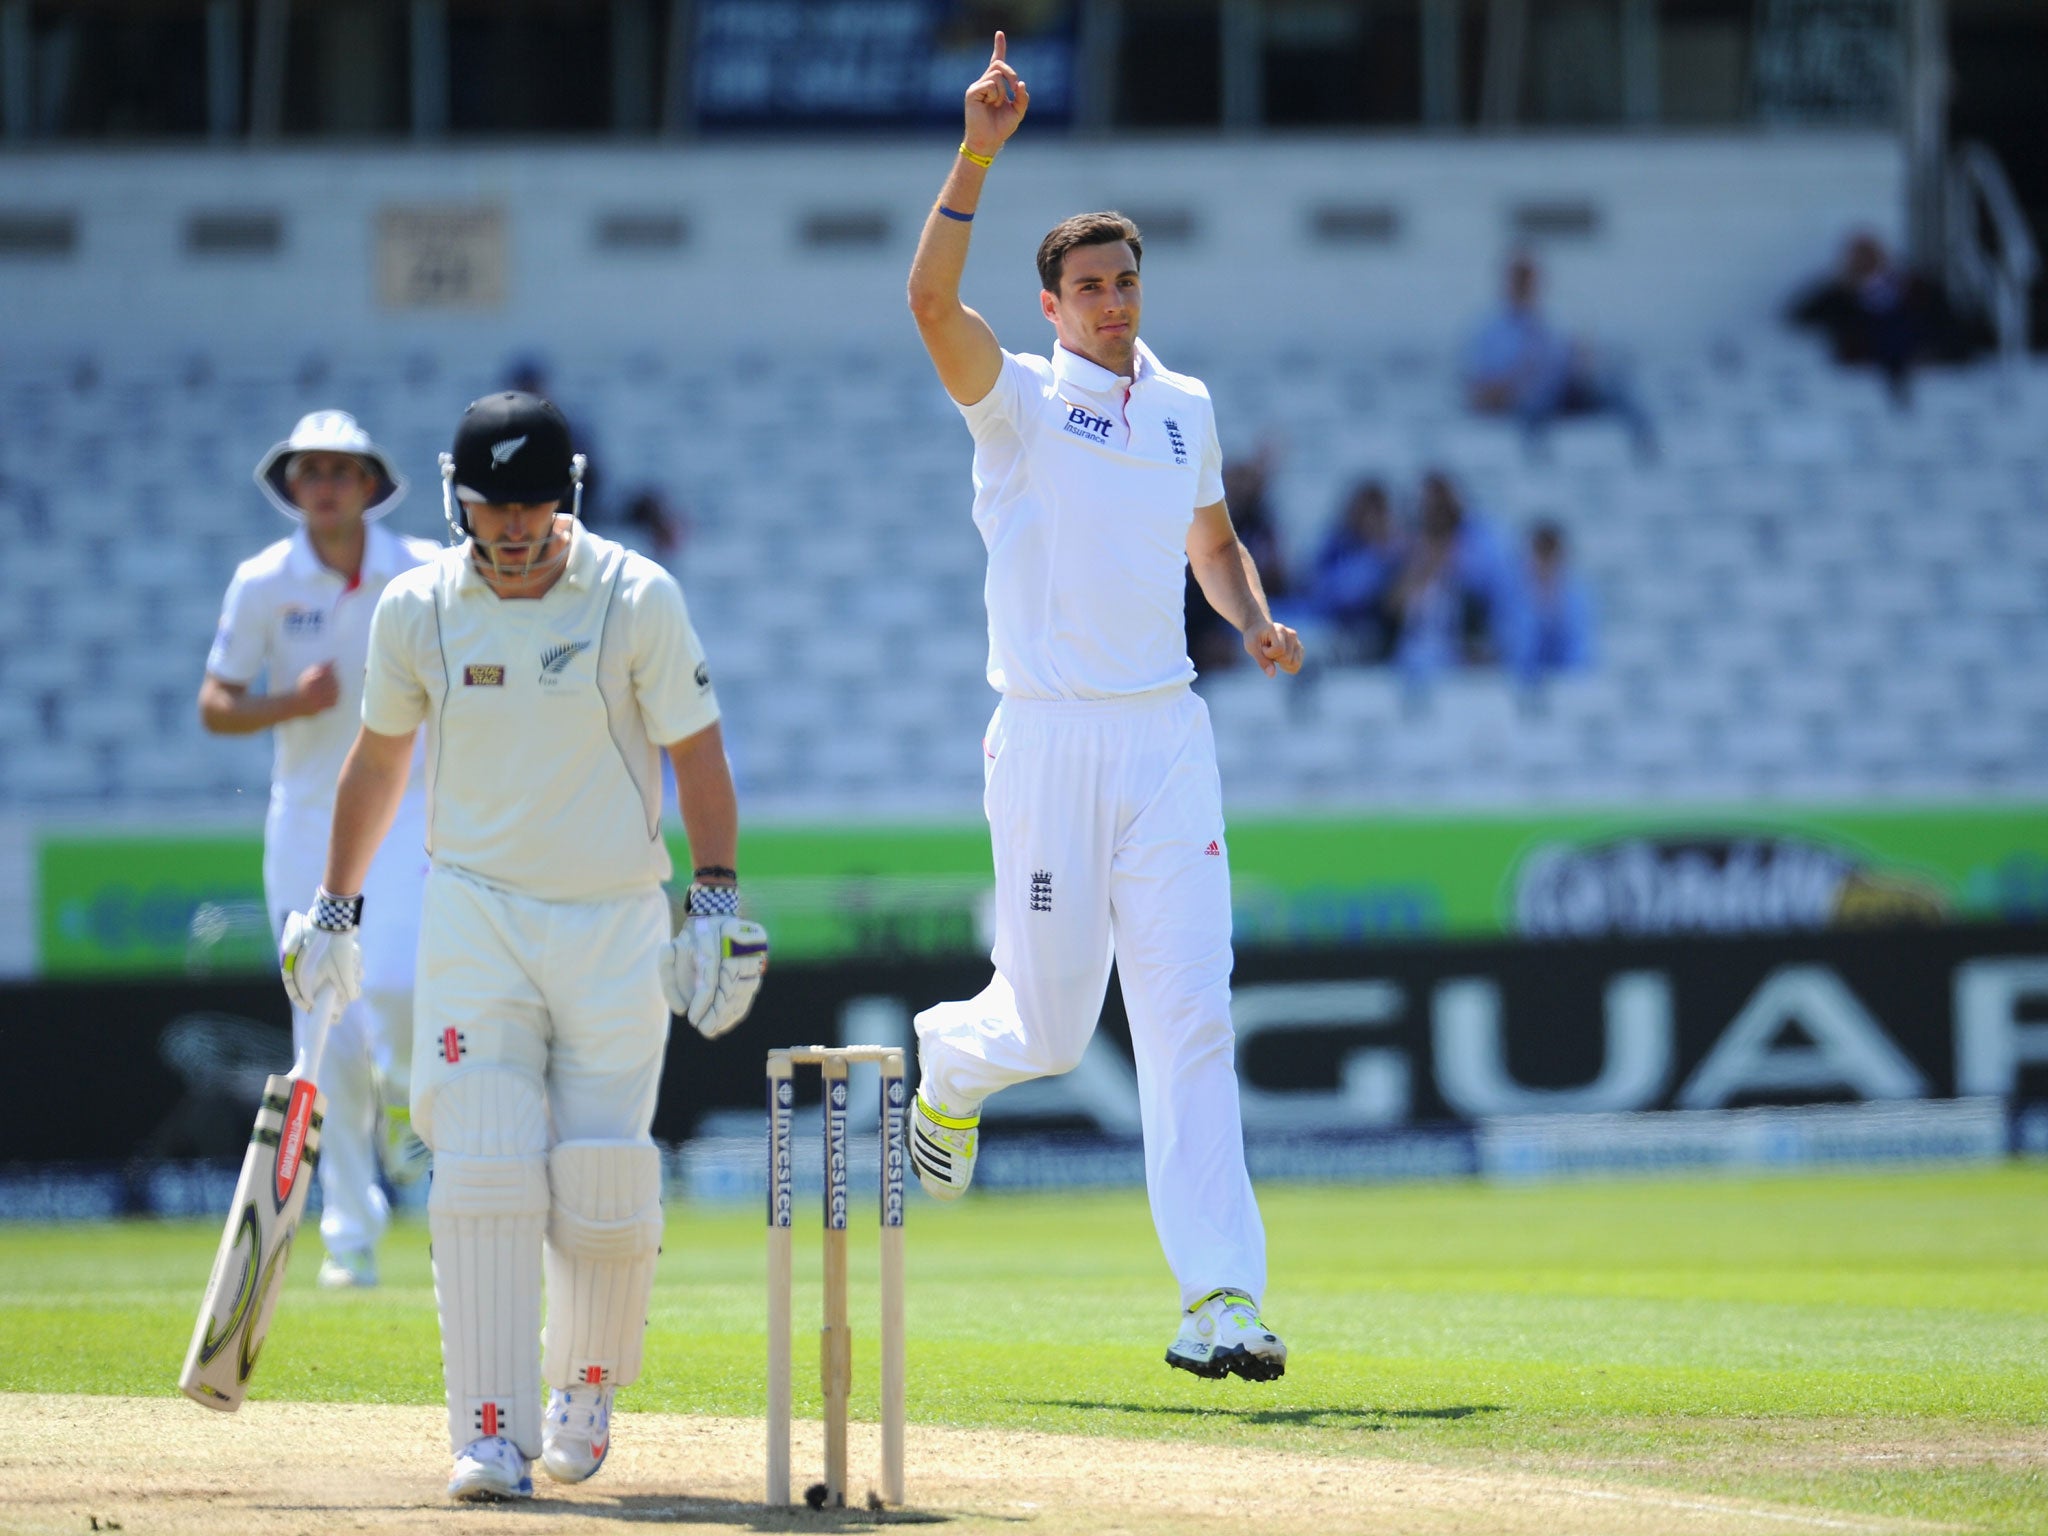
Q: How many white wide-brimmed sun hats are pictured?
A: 1